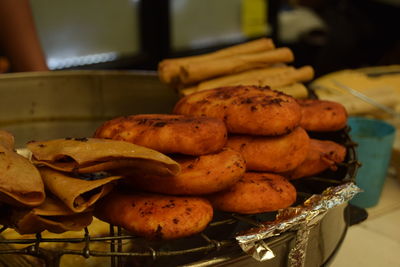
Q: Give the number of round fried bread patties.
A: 8